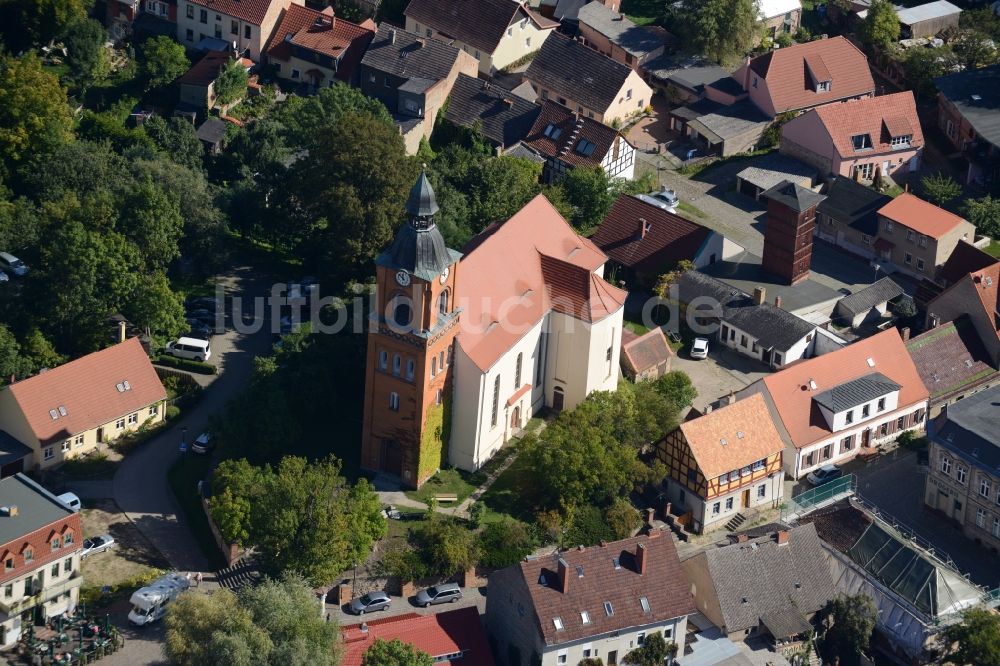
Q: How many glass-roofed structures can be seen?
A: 1